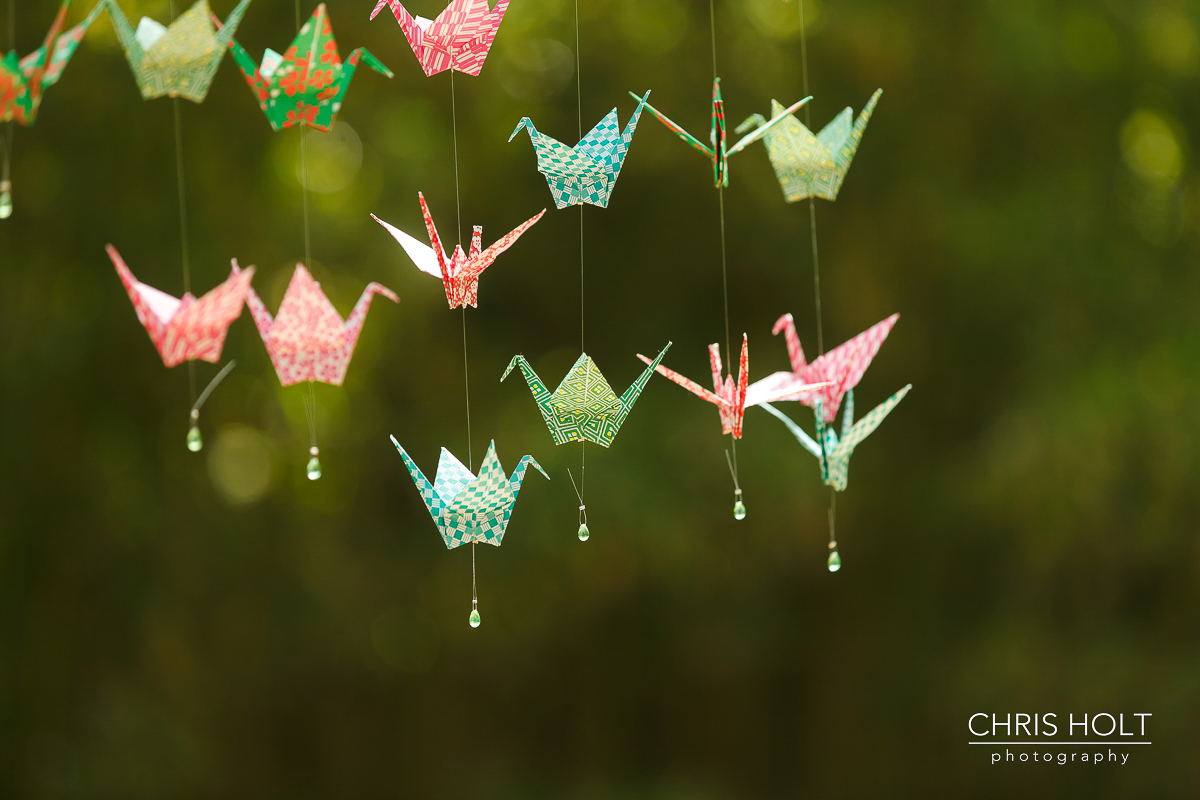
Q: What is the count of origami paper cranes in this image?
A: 15